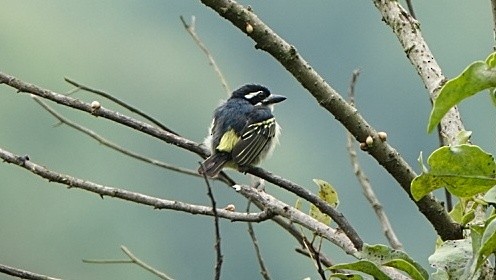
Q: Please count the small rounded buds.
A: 6